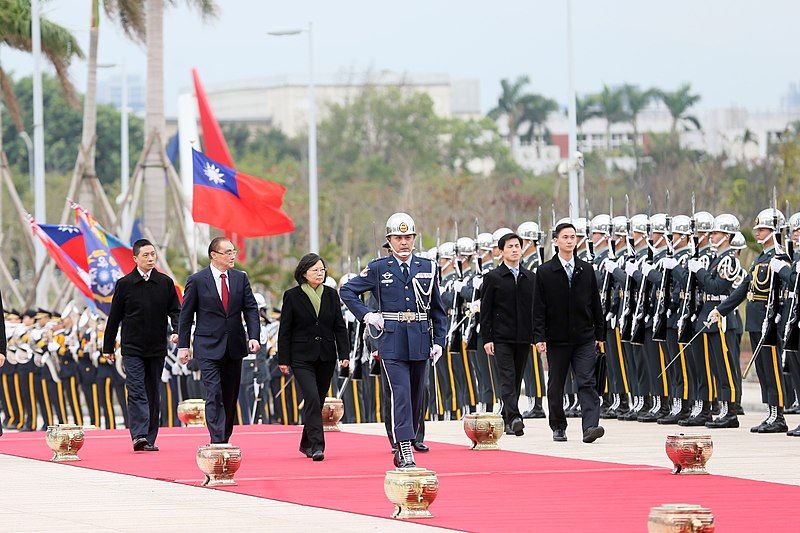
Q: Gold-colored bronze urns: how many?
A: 8